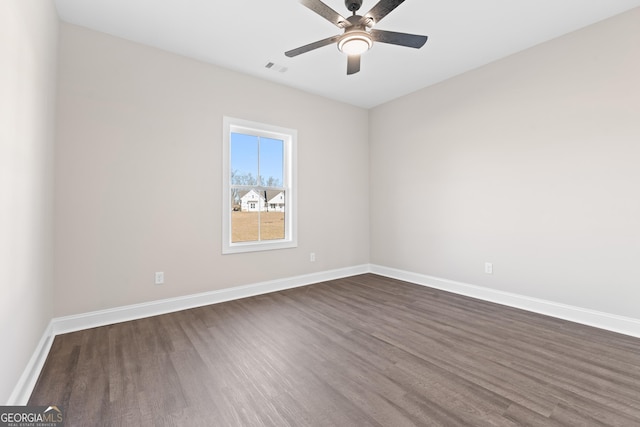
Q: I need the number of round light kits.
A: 1